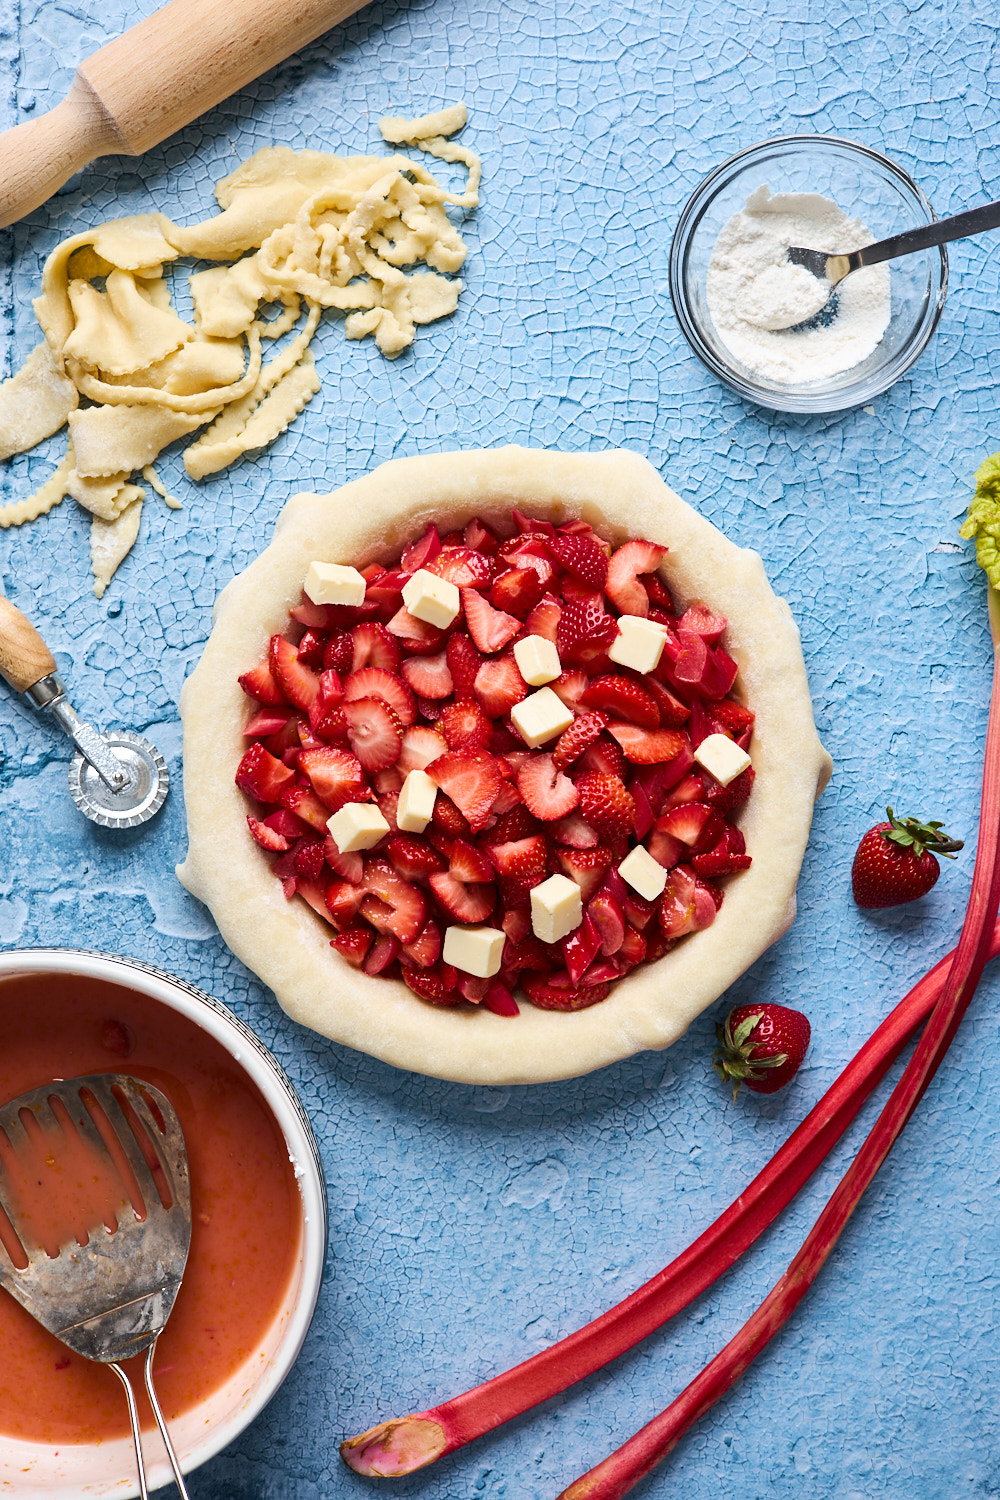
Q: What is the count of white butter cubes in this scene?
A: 11